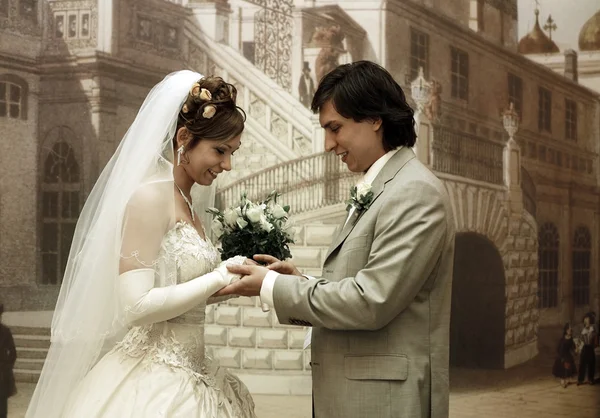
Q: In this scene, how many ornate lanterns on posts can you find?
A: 2